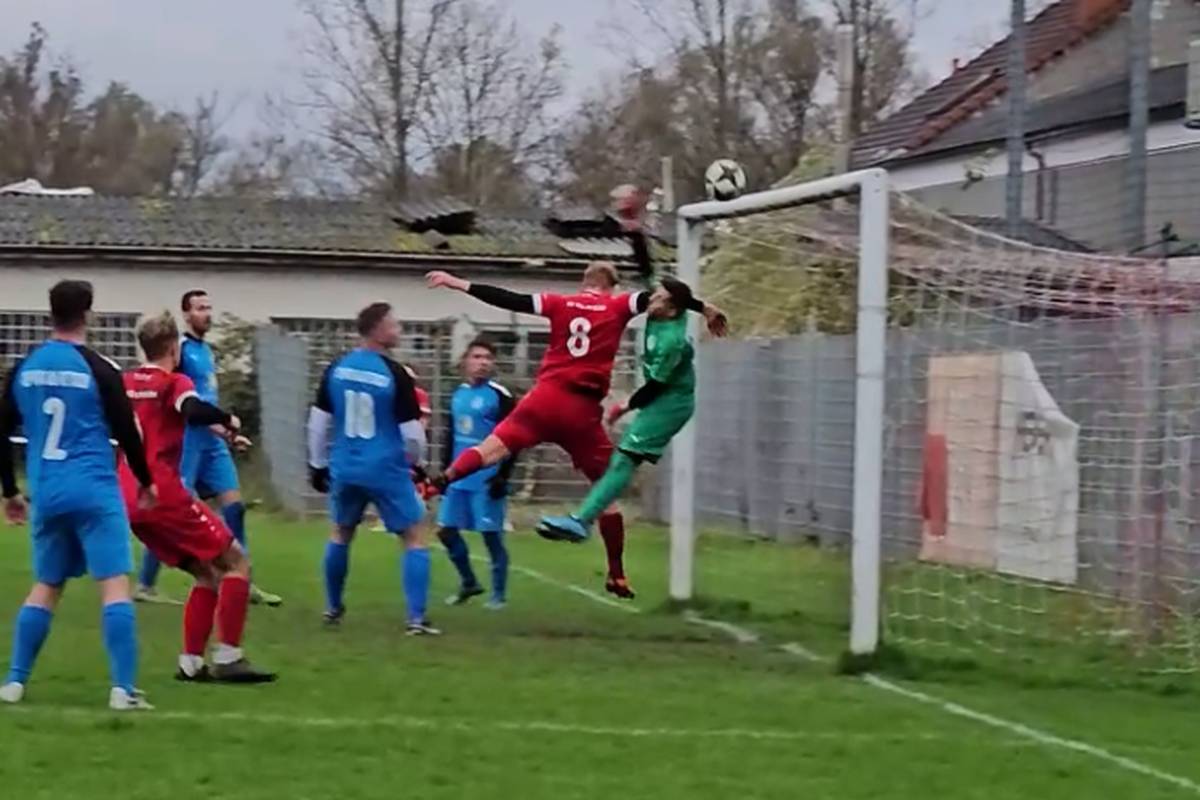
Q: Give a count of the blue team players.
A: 4